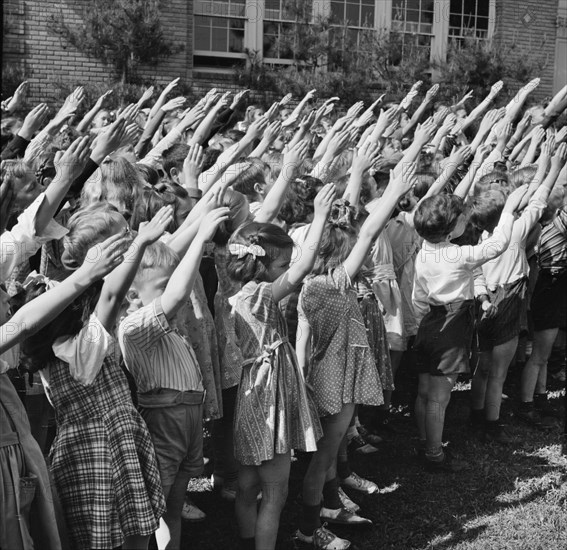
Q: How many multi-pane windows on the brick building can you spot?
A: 5